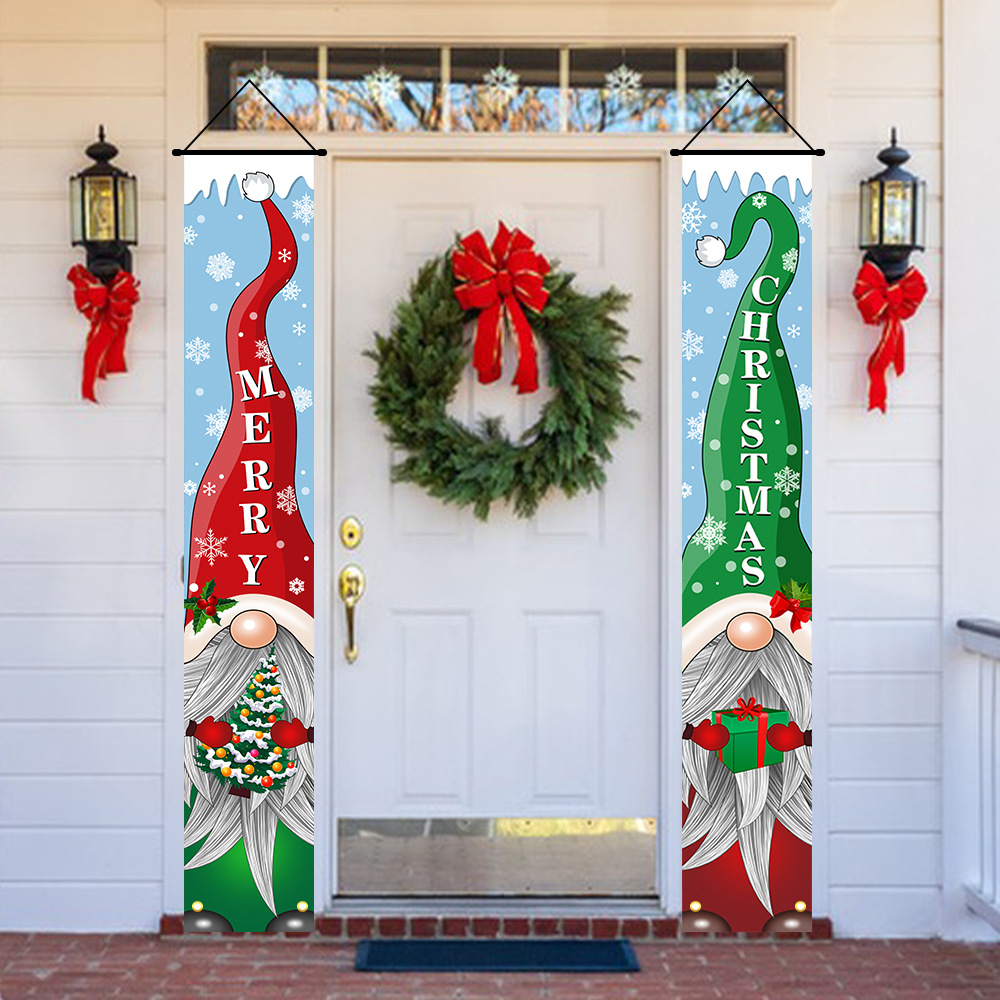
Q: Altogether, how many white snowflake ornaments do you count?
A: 5